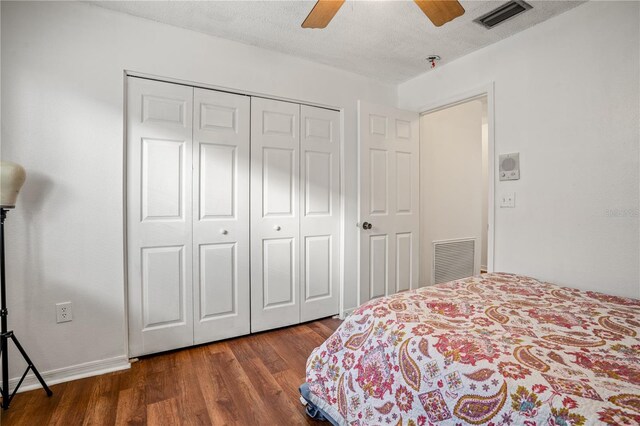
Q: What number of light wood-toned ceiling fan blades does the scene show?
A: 2